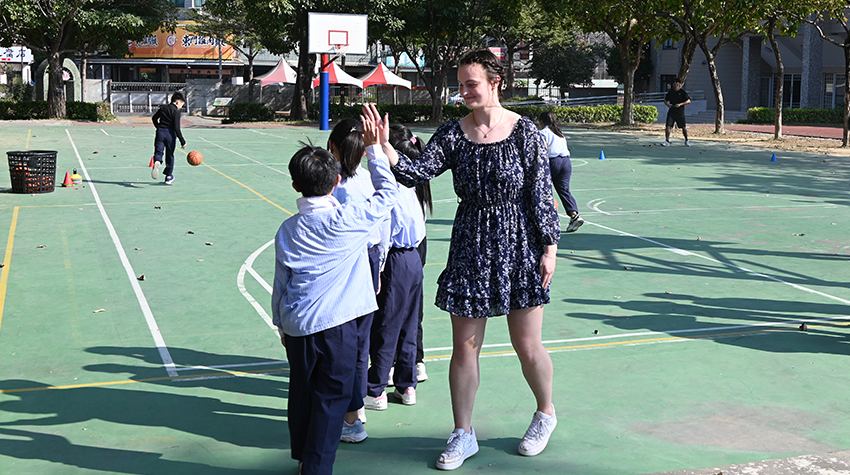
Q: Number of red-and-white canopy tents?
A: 3